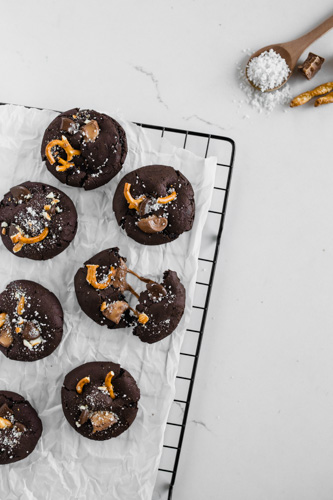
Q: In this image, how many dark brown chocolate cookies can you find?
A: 7